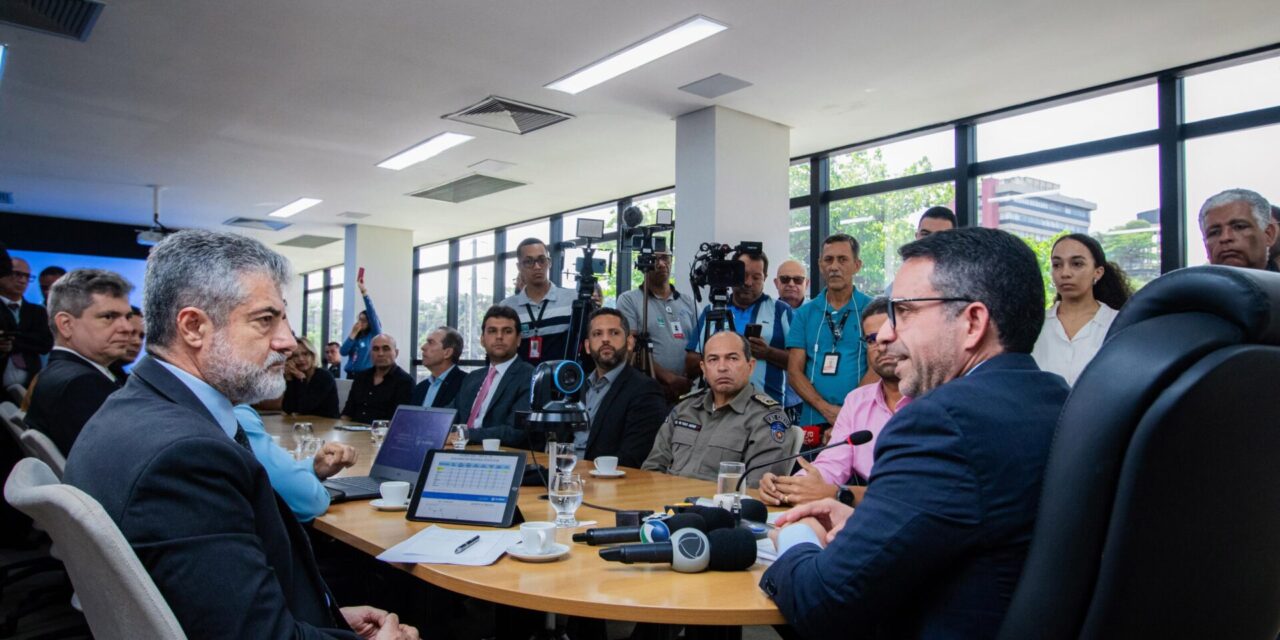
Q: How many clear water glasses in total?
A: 7